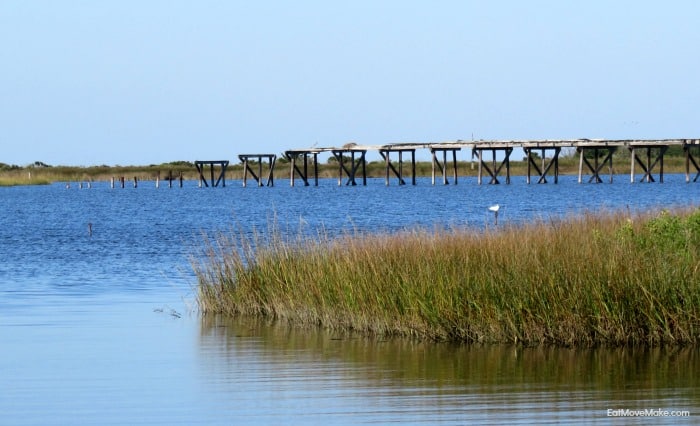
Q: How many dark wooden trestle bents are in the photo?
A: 11